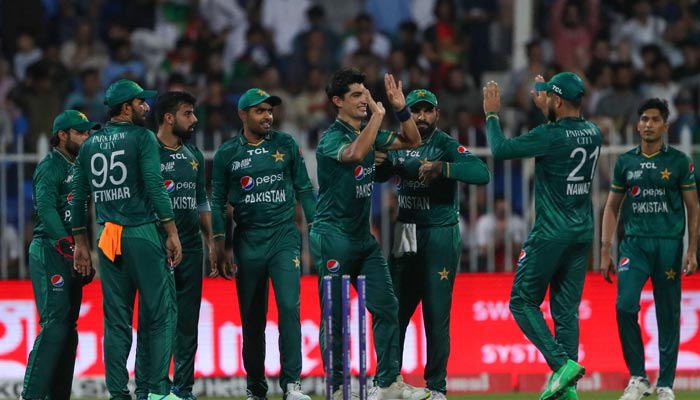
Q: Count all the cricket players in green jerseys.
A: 8